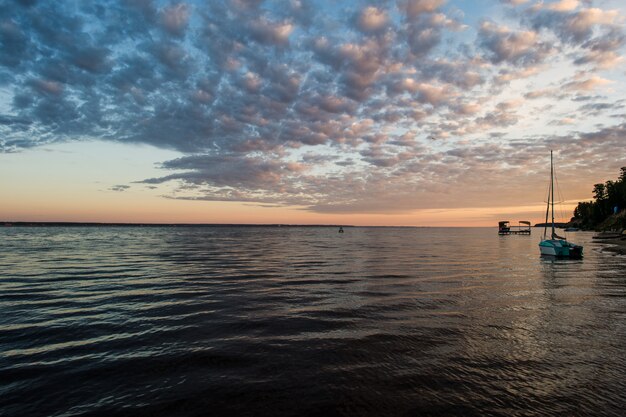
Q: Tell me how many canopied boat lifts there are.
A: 2